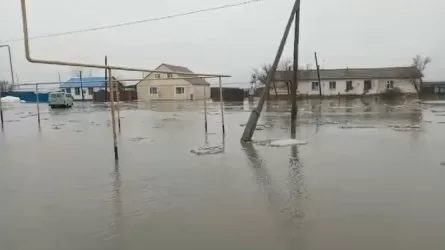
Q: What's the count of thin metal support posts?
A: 6